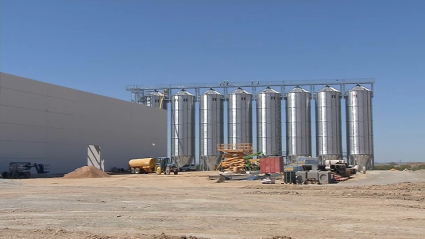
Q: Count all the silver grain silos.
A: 8